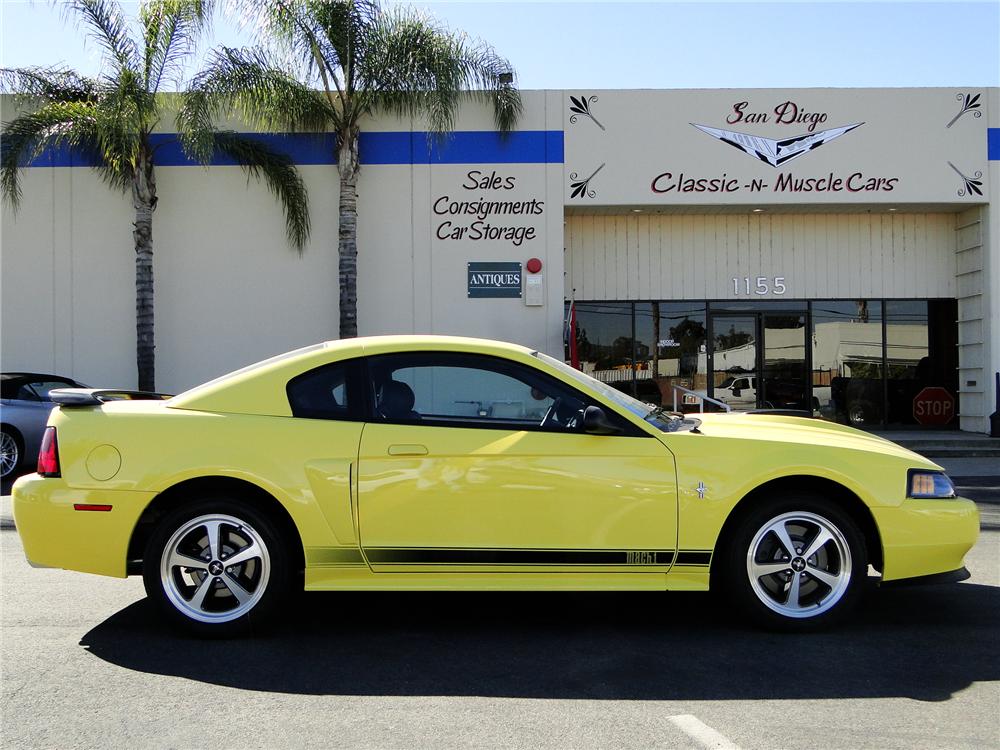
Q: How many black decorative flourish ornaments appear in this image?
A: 4